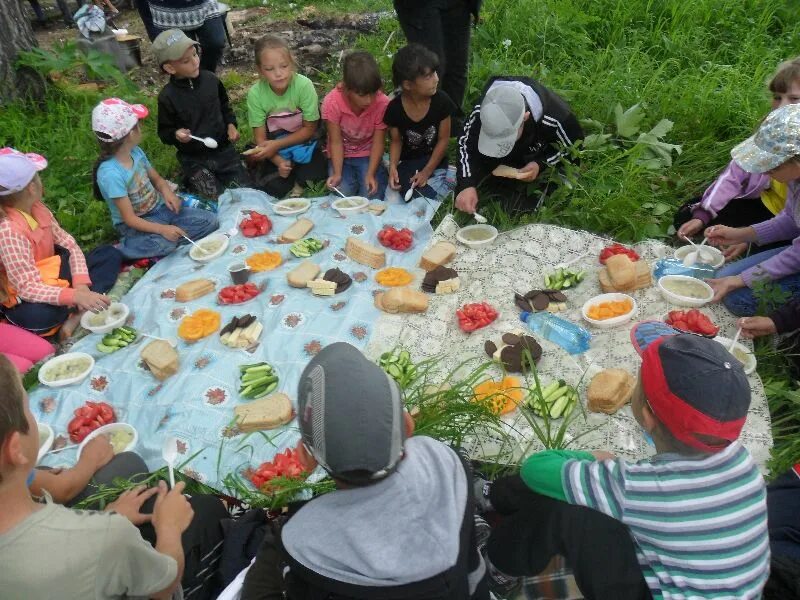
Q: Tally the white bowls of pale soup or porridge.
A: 11